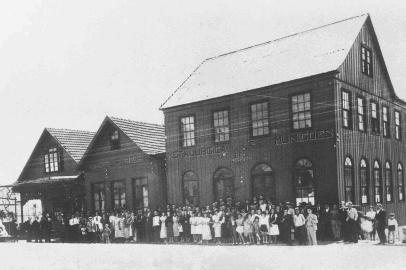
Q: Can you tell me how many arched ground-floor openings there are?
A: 9